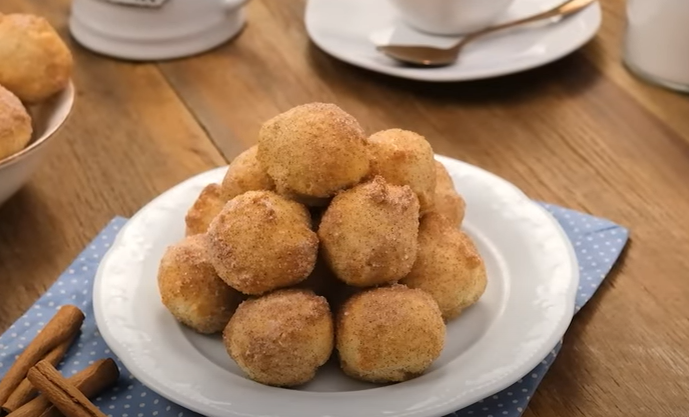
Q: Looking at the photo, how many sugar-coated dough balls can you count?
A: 13